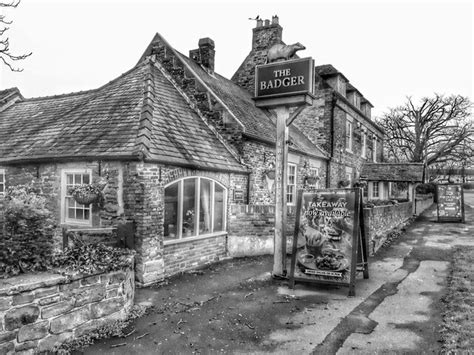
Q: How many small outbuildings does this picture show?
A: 1